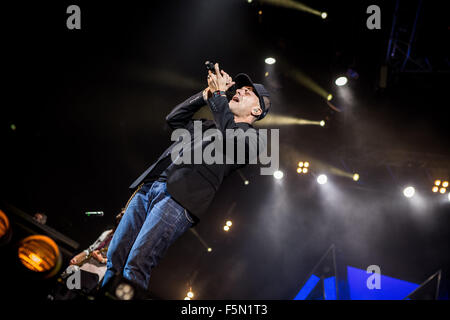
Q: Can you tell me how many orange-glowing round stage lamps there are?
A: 2